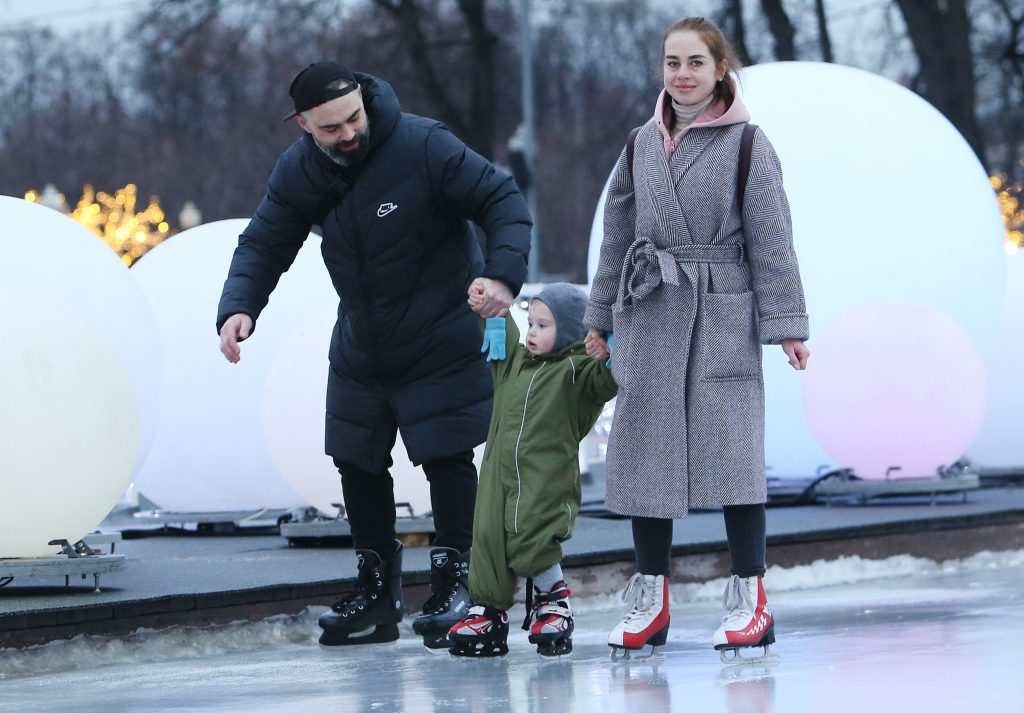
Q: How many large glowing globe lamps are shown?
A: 7